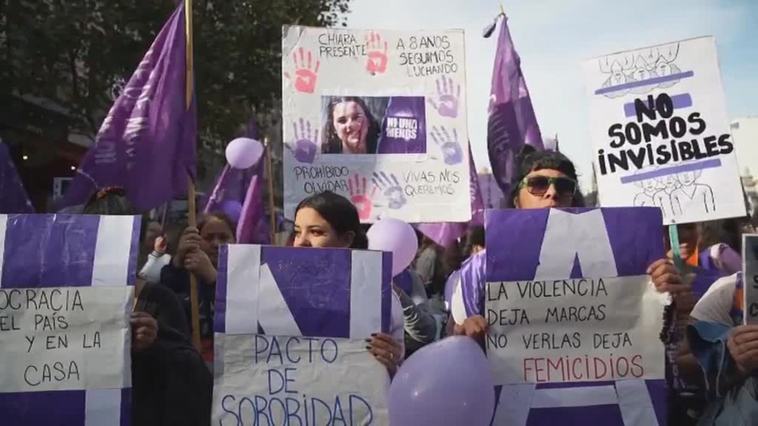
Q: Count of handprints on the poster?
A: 7